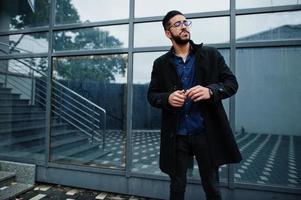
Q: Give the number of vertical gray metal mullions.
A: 3